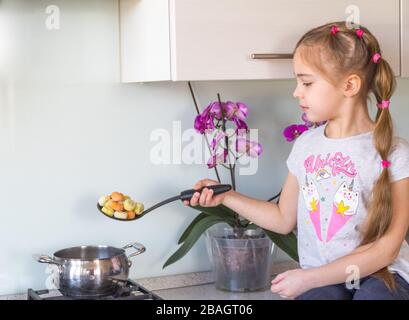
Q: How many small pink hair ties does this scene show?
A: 5